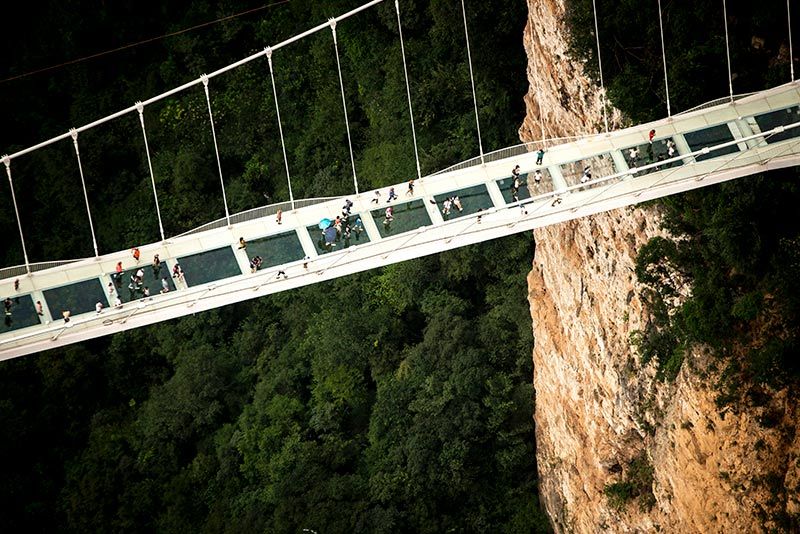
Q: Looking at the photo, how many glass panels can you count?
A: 13